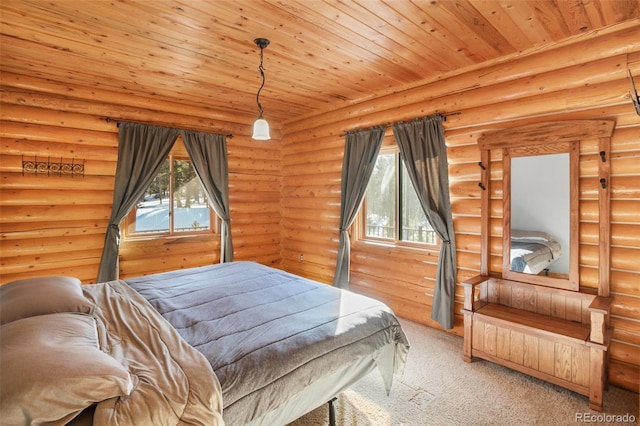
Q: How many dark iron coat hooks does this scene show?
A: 4